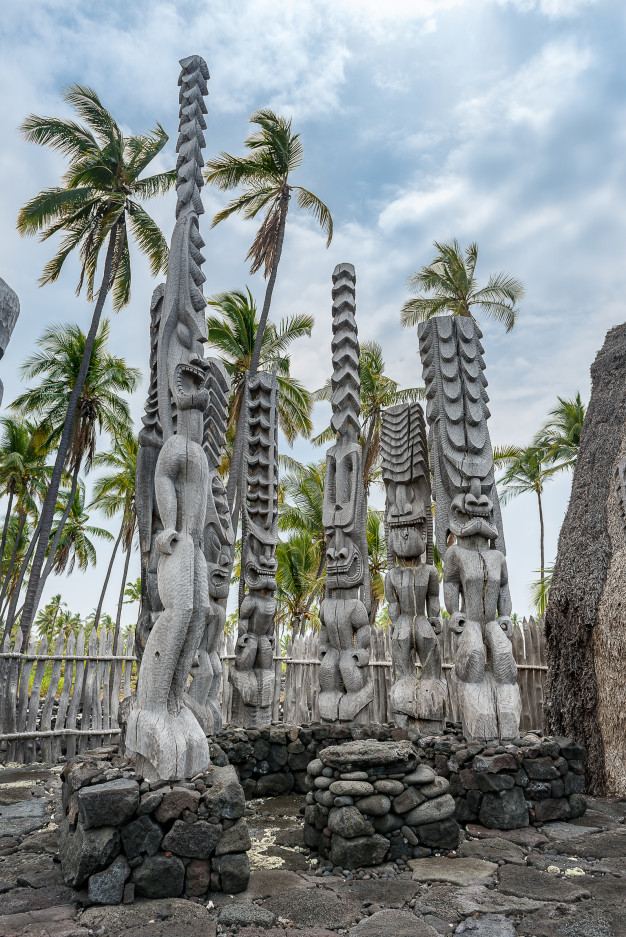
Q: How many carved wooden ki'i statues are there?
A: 7